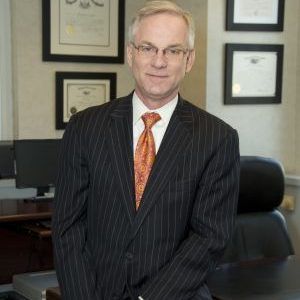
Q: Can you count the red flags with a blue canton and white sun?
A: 0